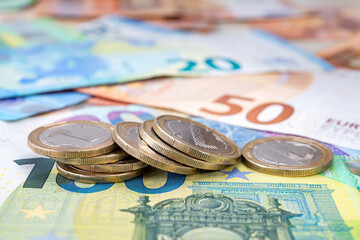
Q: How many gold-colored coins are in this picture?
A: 8